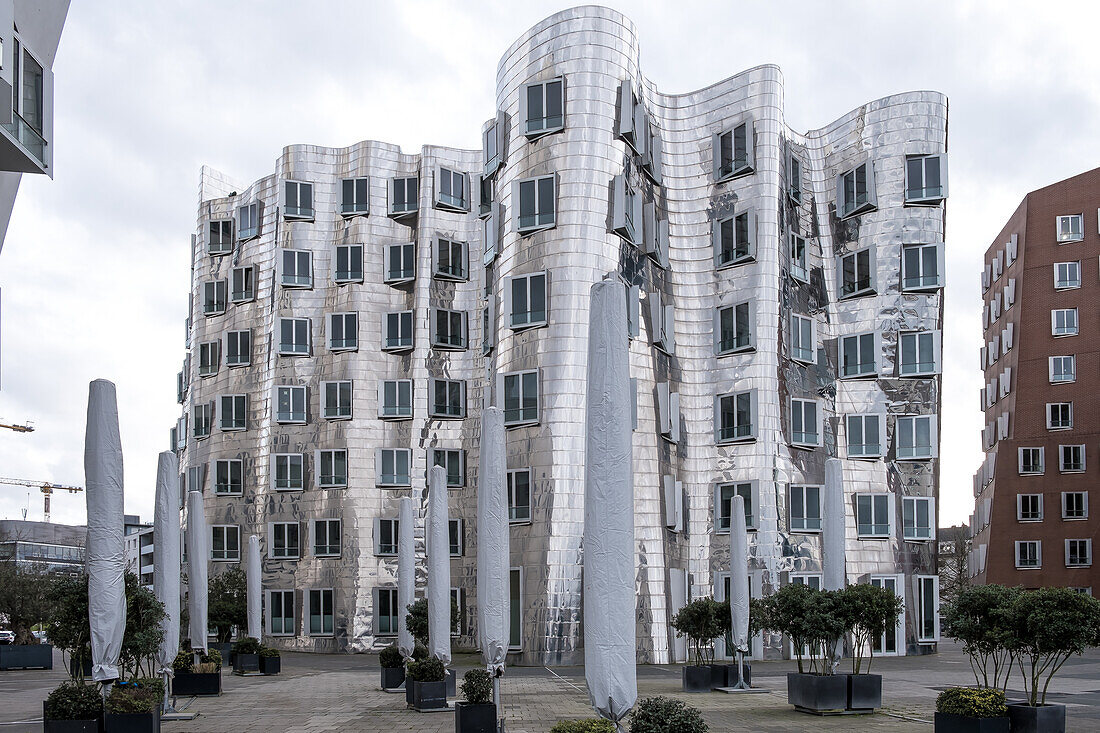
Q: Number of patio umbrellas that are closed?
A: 10